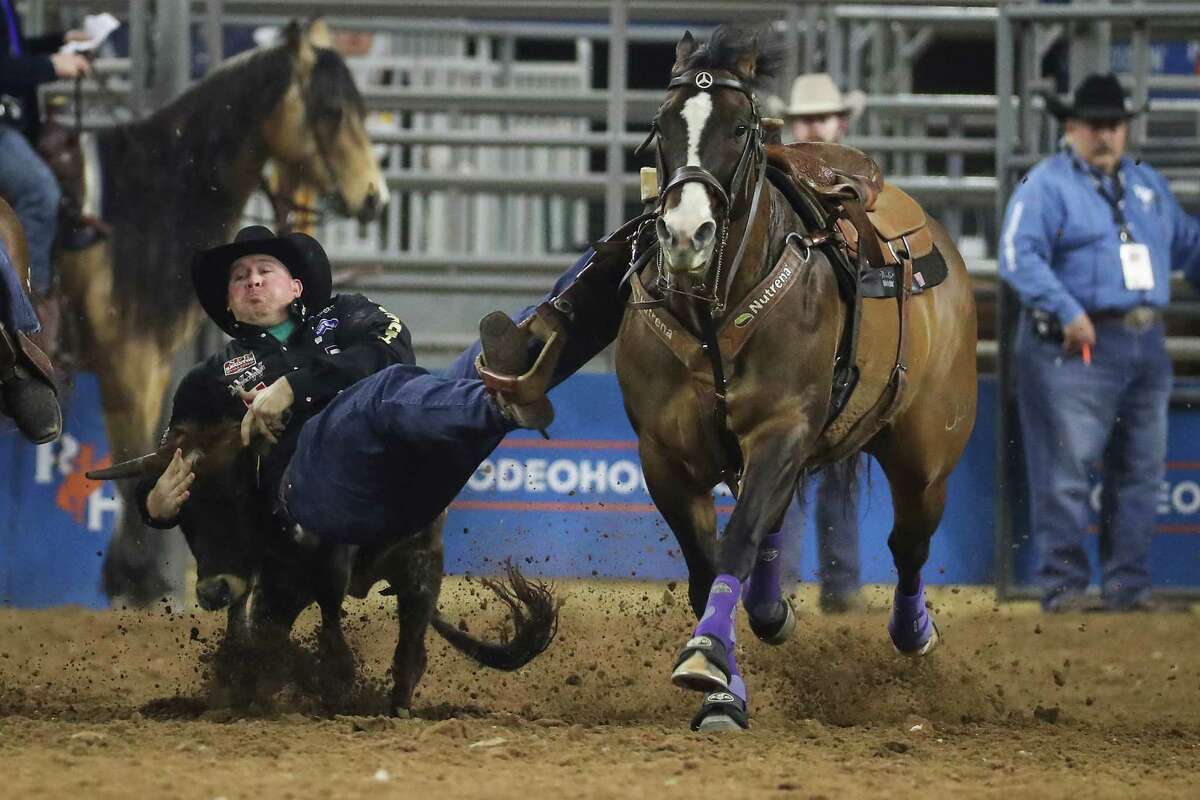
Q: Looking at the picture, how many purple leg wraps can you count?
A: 4